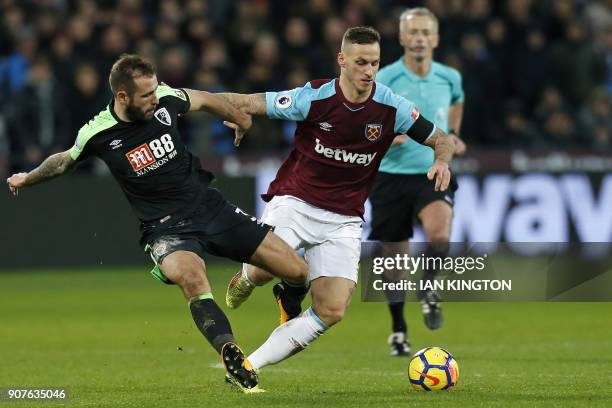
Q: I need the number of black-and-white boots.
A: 2